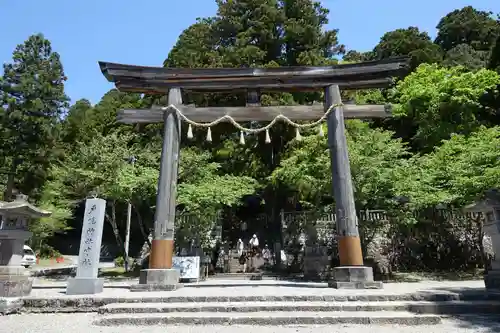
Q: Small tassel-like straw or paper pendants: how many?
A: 6